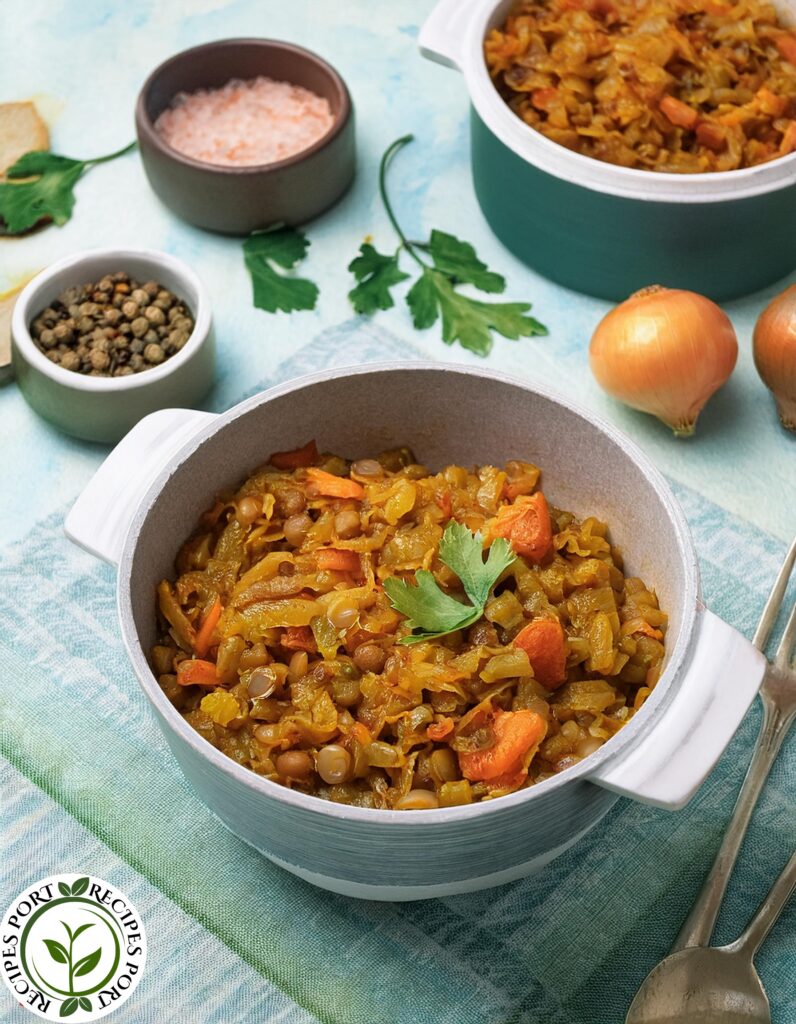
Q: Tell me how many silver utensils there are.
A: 2